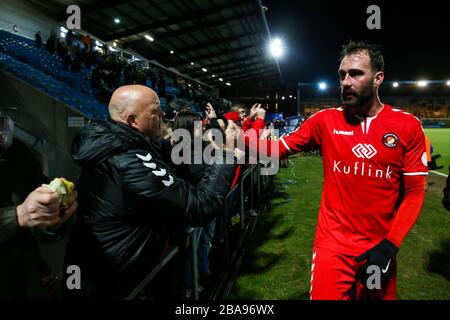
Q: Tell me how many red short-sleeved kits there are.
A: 1